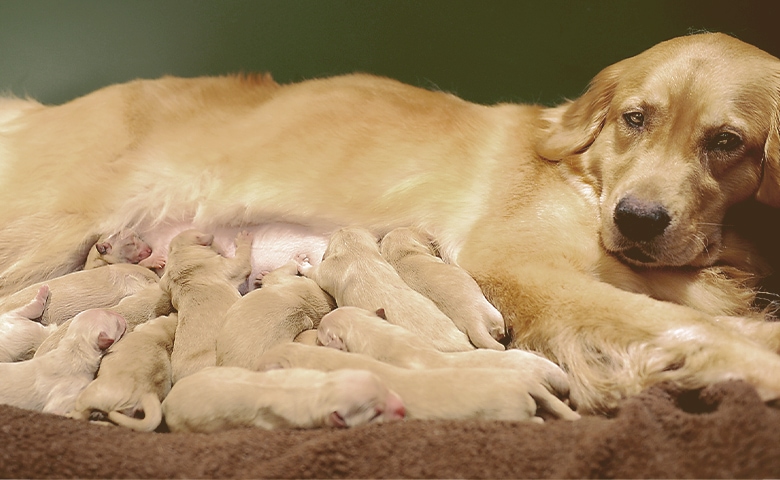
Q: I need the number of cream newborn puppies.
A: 13